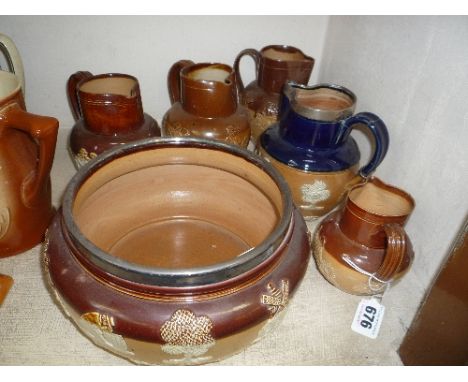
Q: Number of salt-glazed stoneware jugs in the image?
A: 5